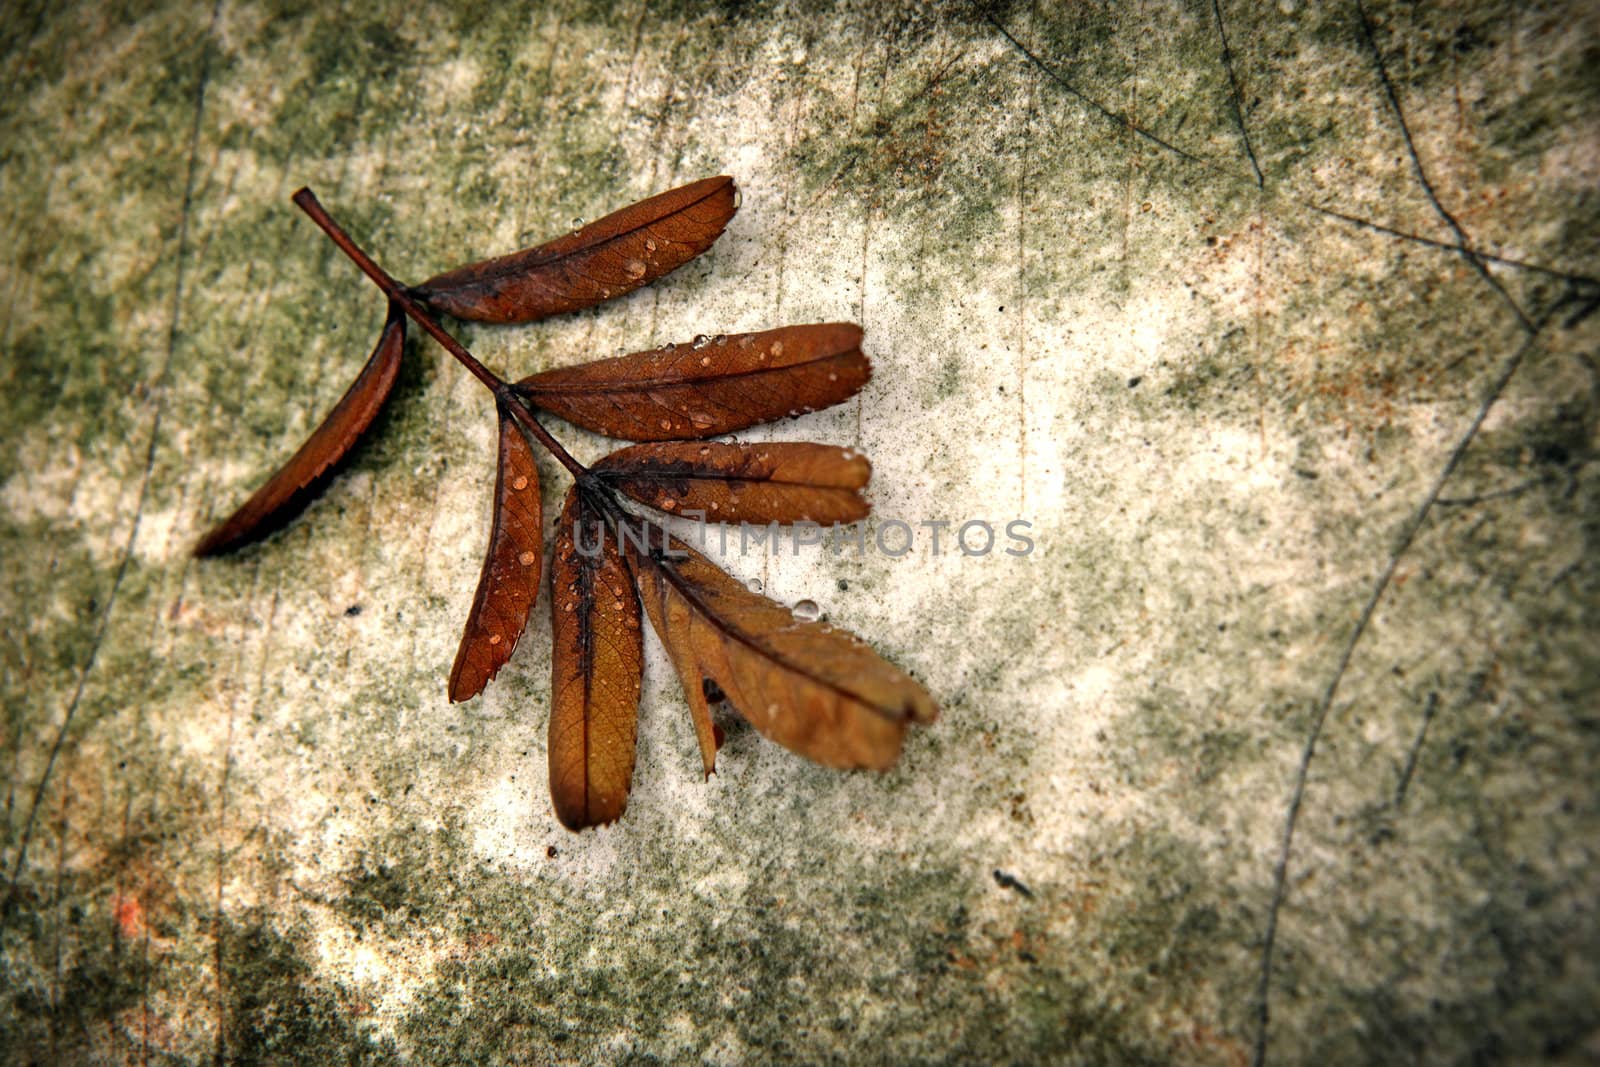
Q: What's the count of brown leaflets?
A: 7